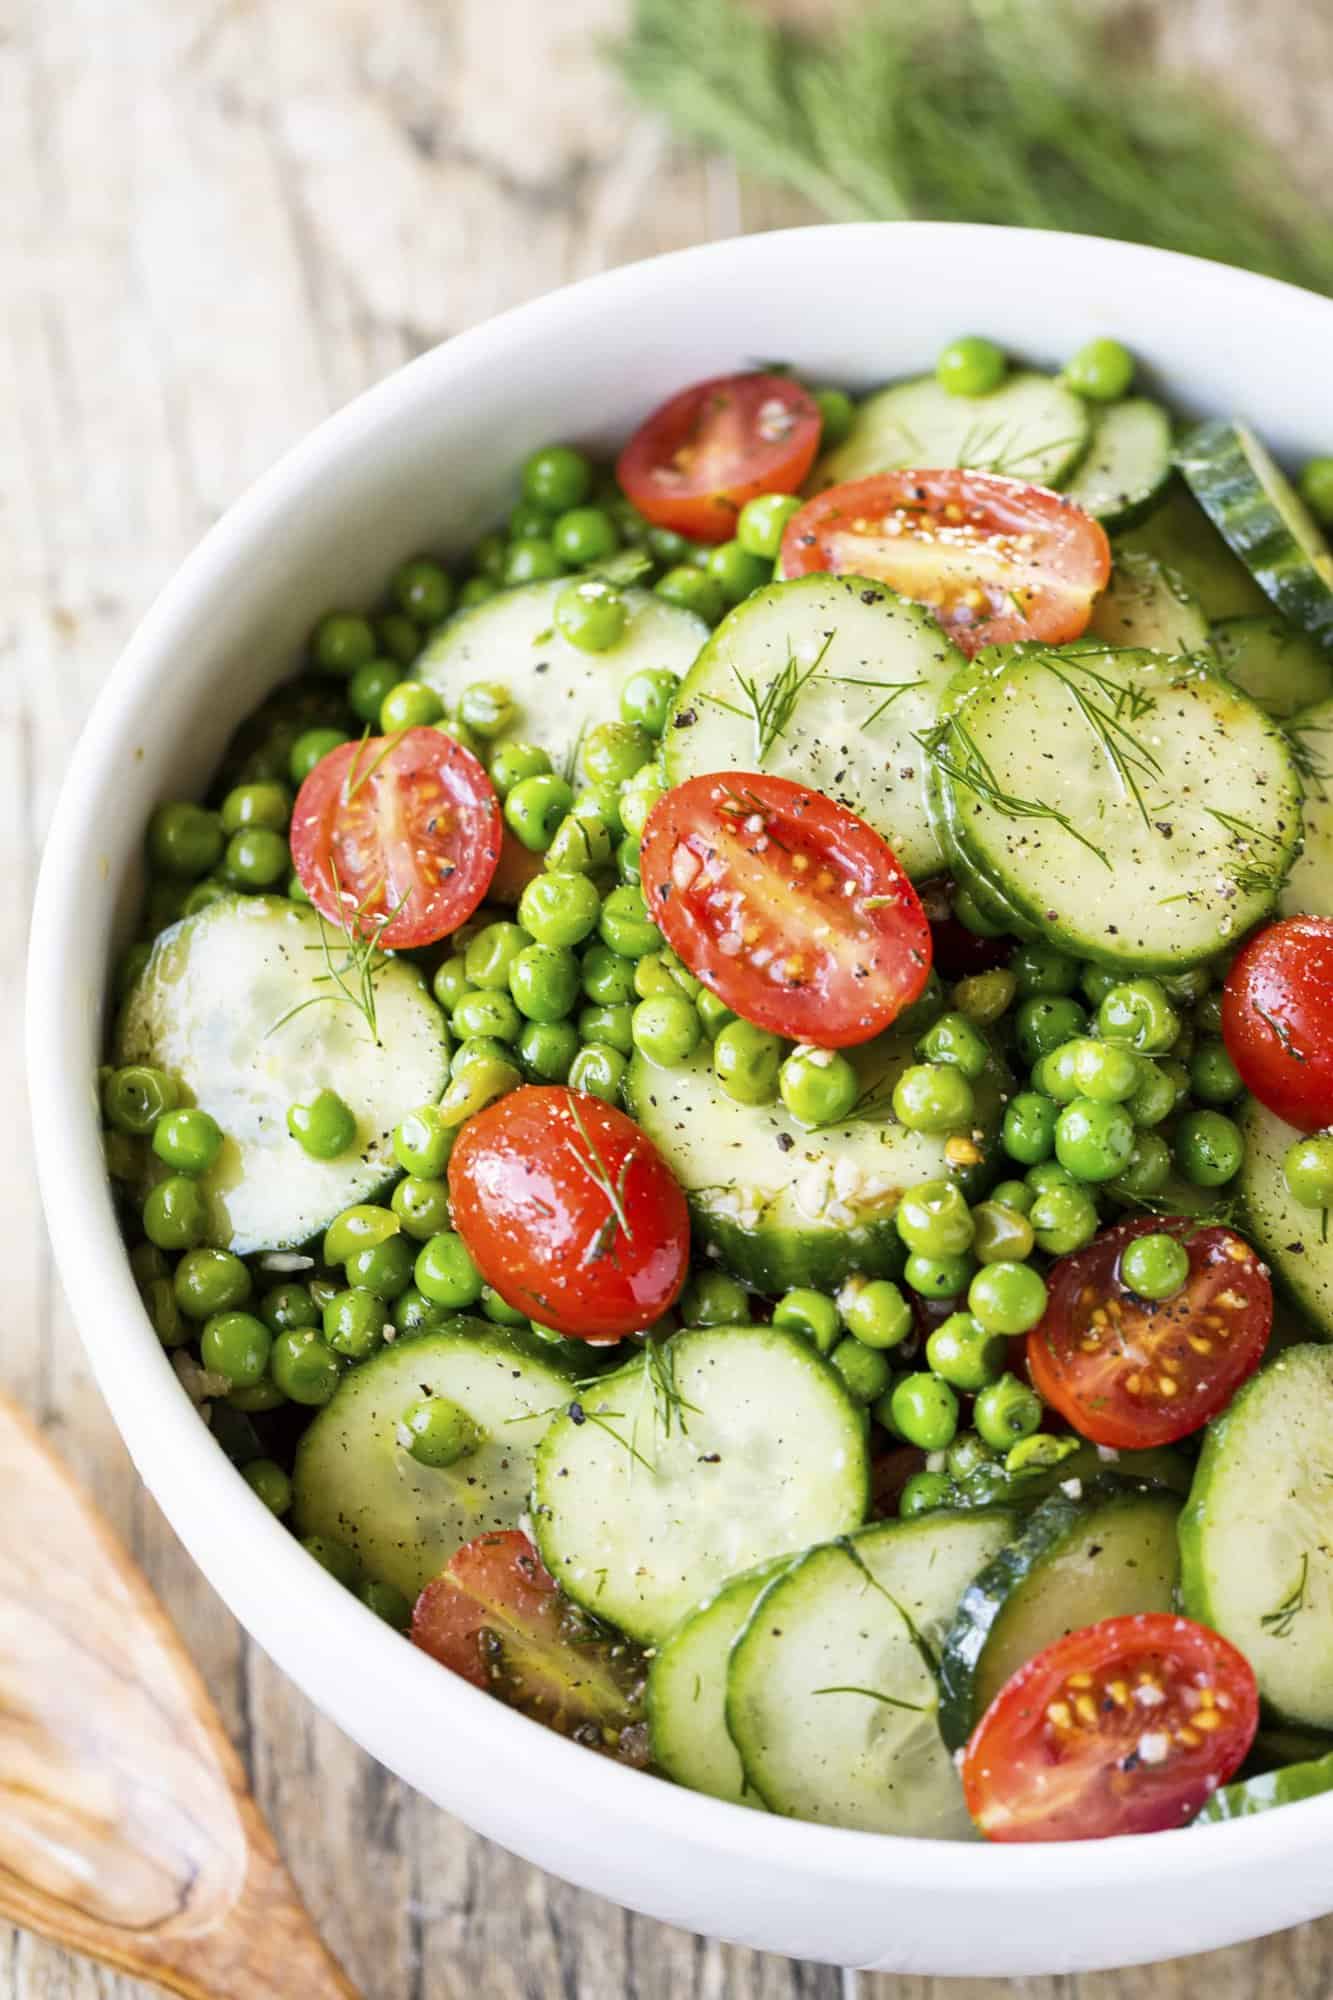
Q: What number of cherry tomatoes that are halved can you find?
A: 7